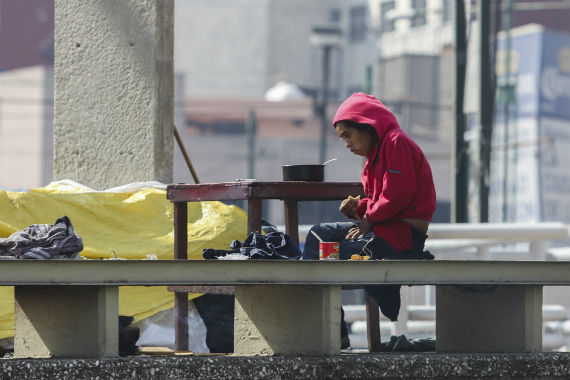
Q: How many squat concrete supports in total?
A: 3